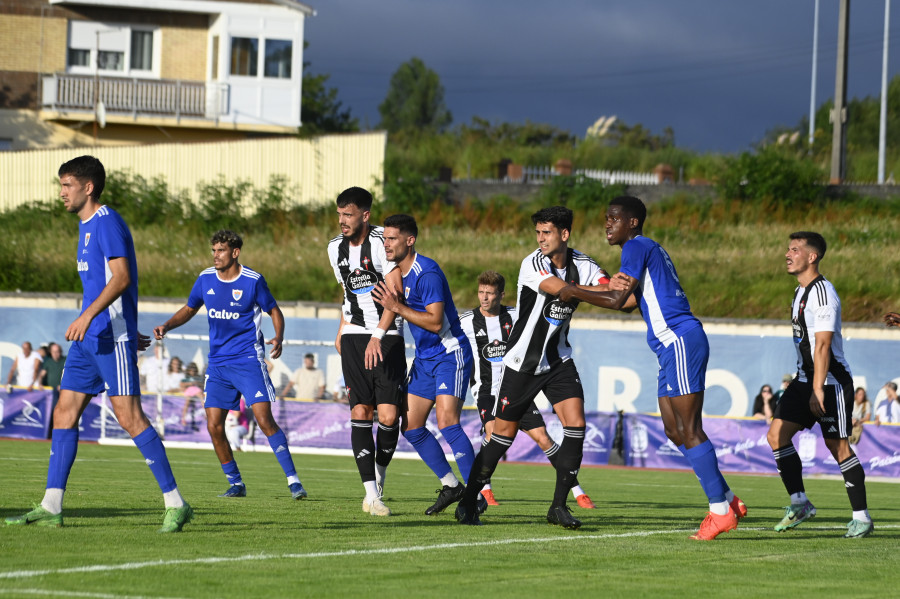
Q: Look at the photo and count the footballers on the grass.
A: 8